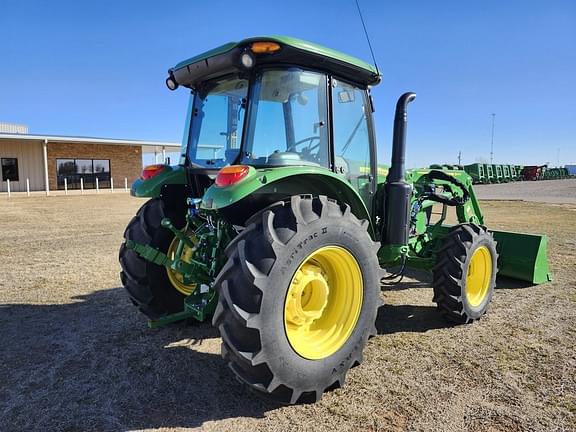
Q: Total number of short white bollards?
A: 7